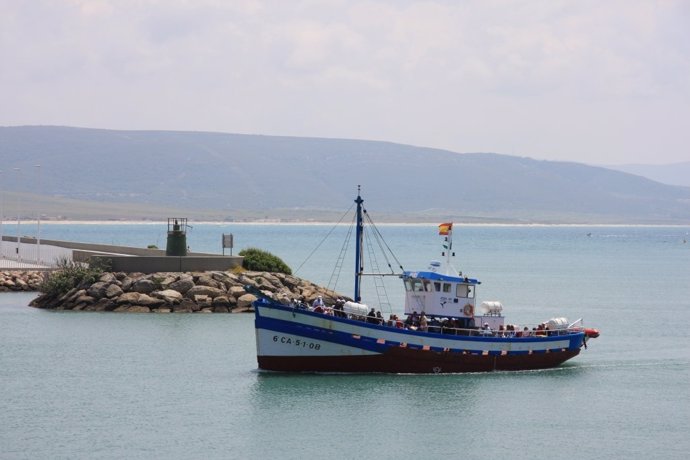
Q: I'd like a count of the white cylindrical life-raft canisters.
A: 3